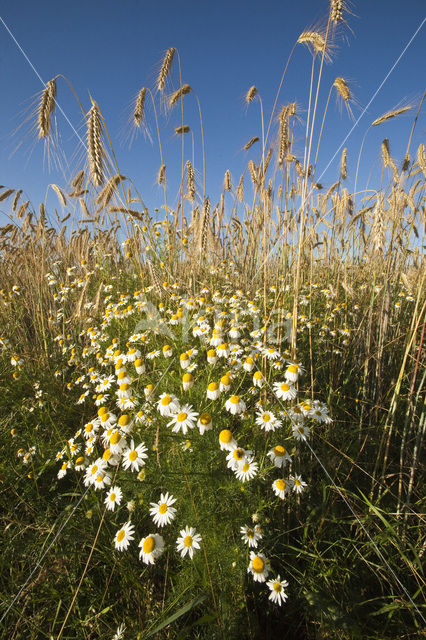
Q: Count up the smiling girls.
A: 0